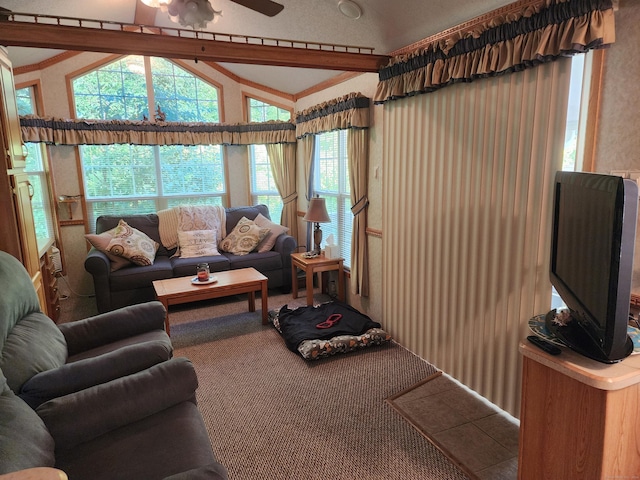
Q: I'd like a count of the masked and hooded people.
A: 0